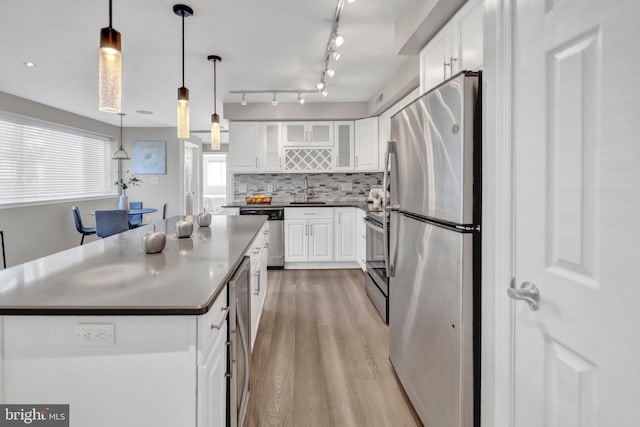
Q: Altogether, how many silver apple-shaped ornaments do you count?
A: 3